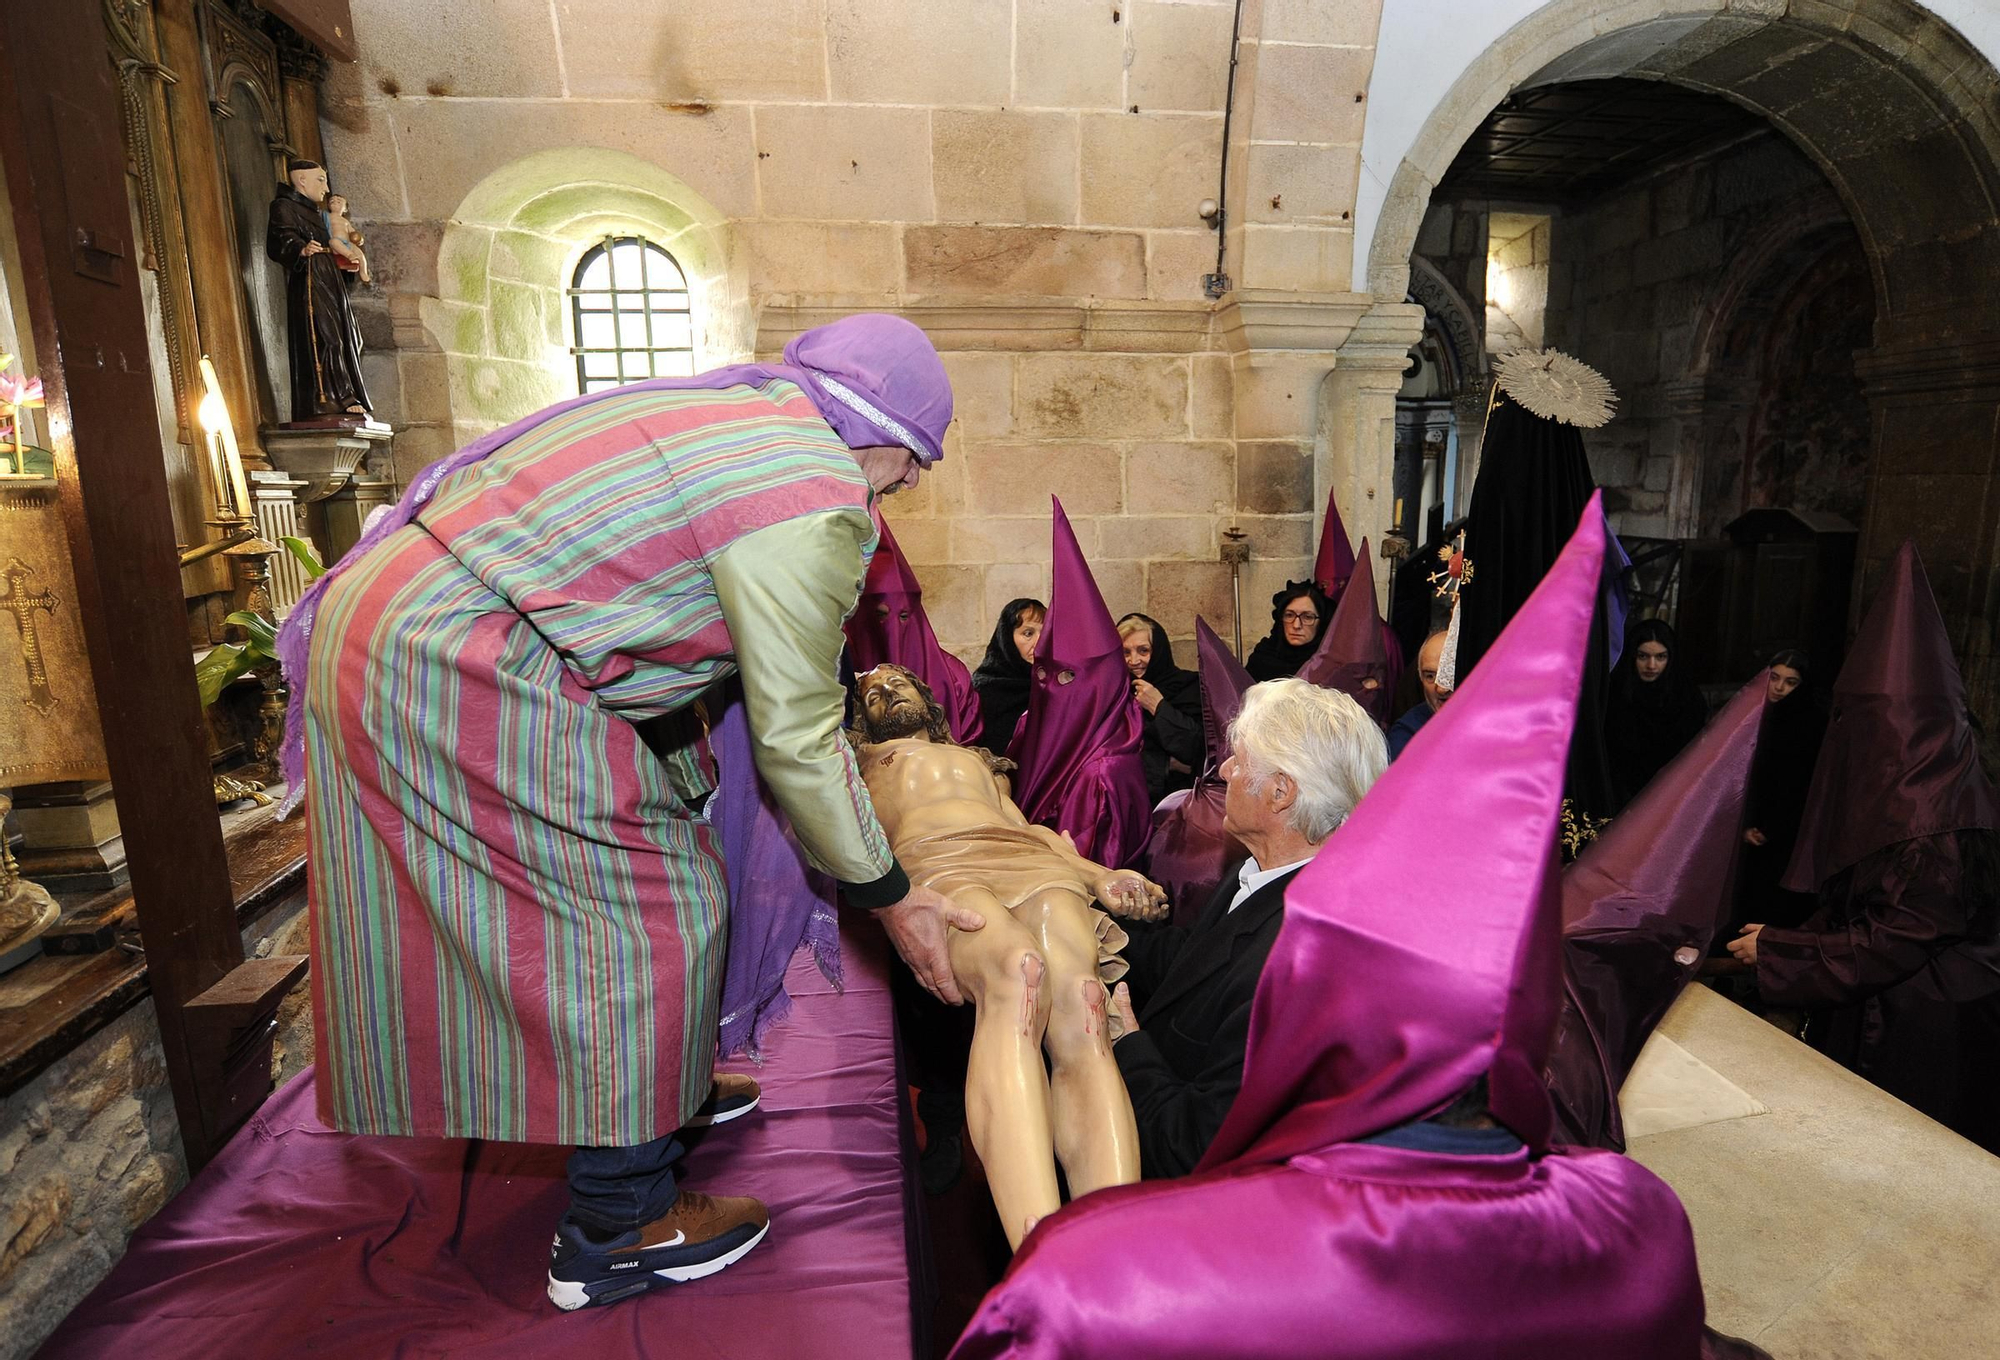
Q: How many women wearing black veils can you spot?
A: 5